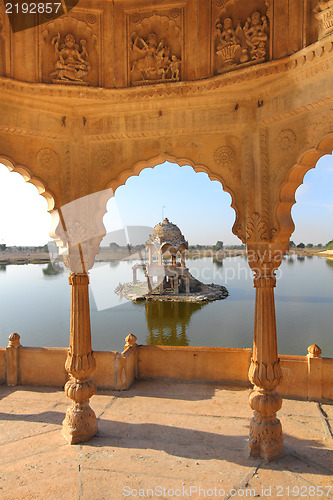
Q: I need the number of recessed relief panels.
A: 3